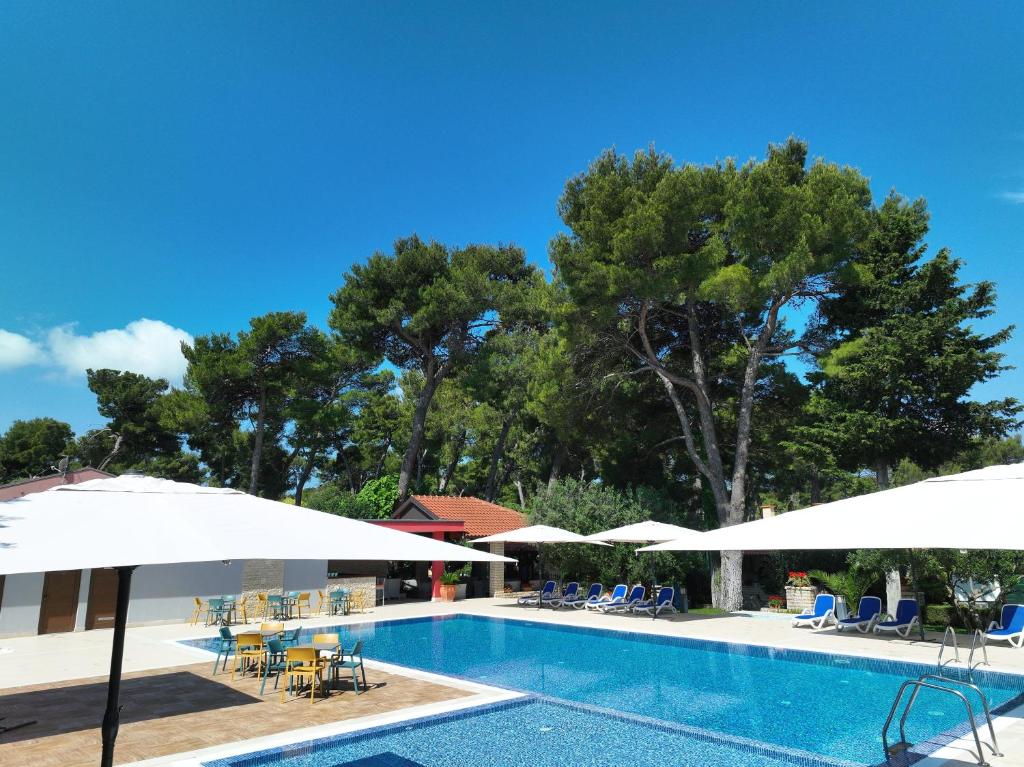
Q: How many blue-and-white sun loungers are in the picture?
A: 10